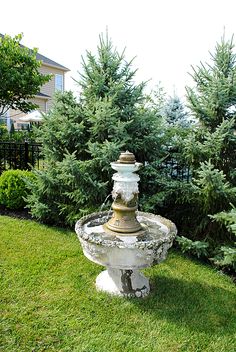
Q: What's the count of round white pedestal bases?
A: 1